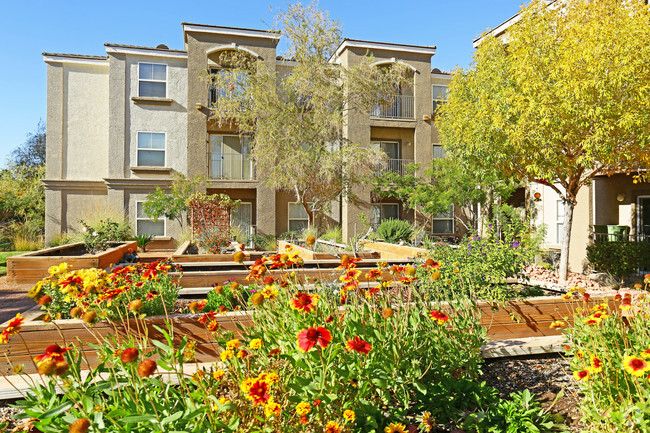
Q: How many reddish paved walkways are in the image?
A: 1